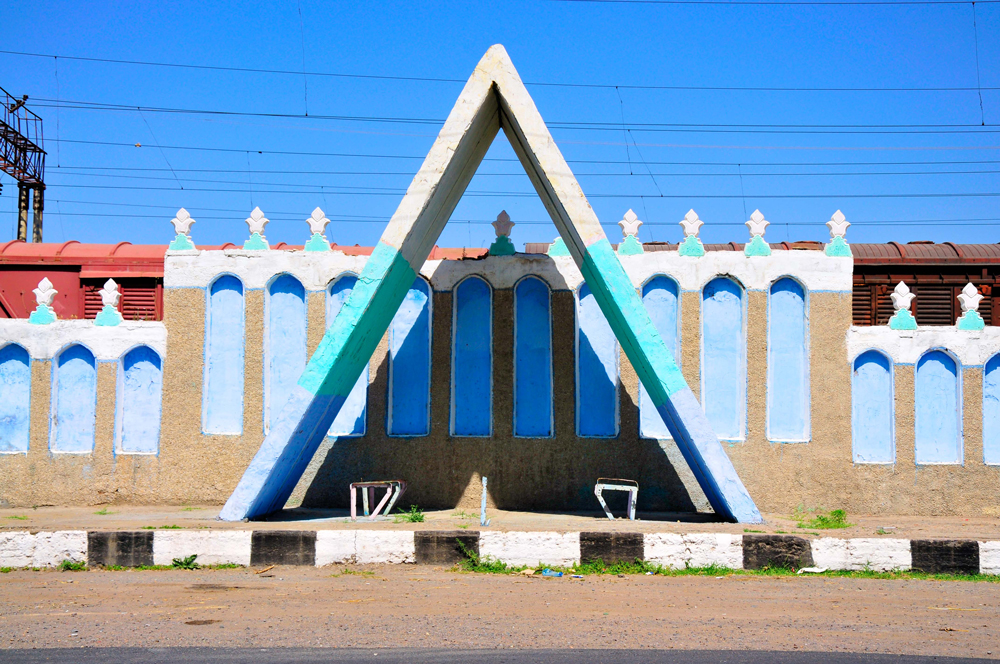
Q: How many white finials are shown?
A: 12